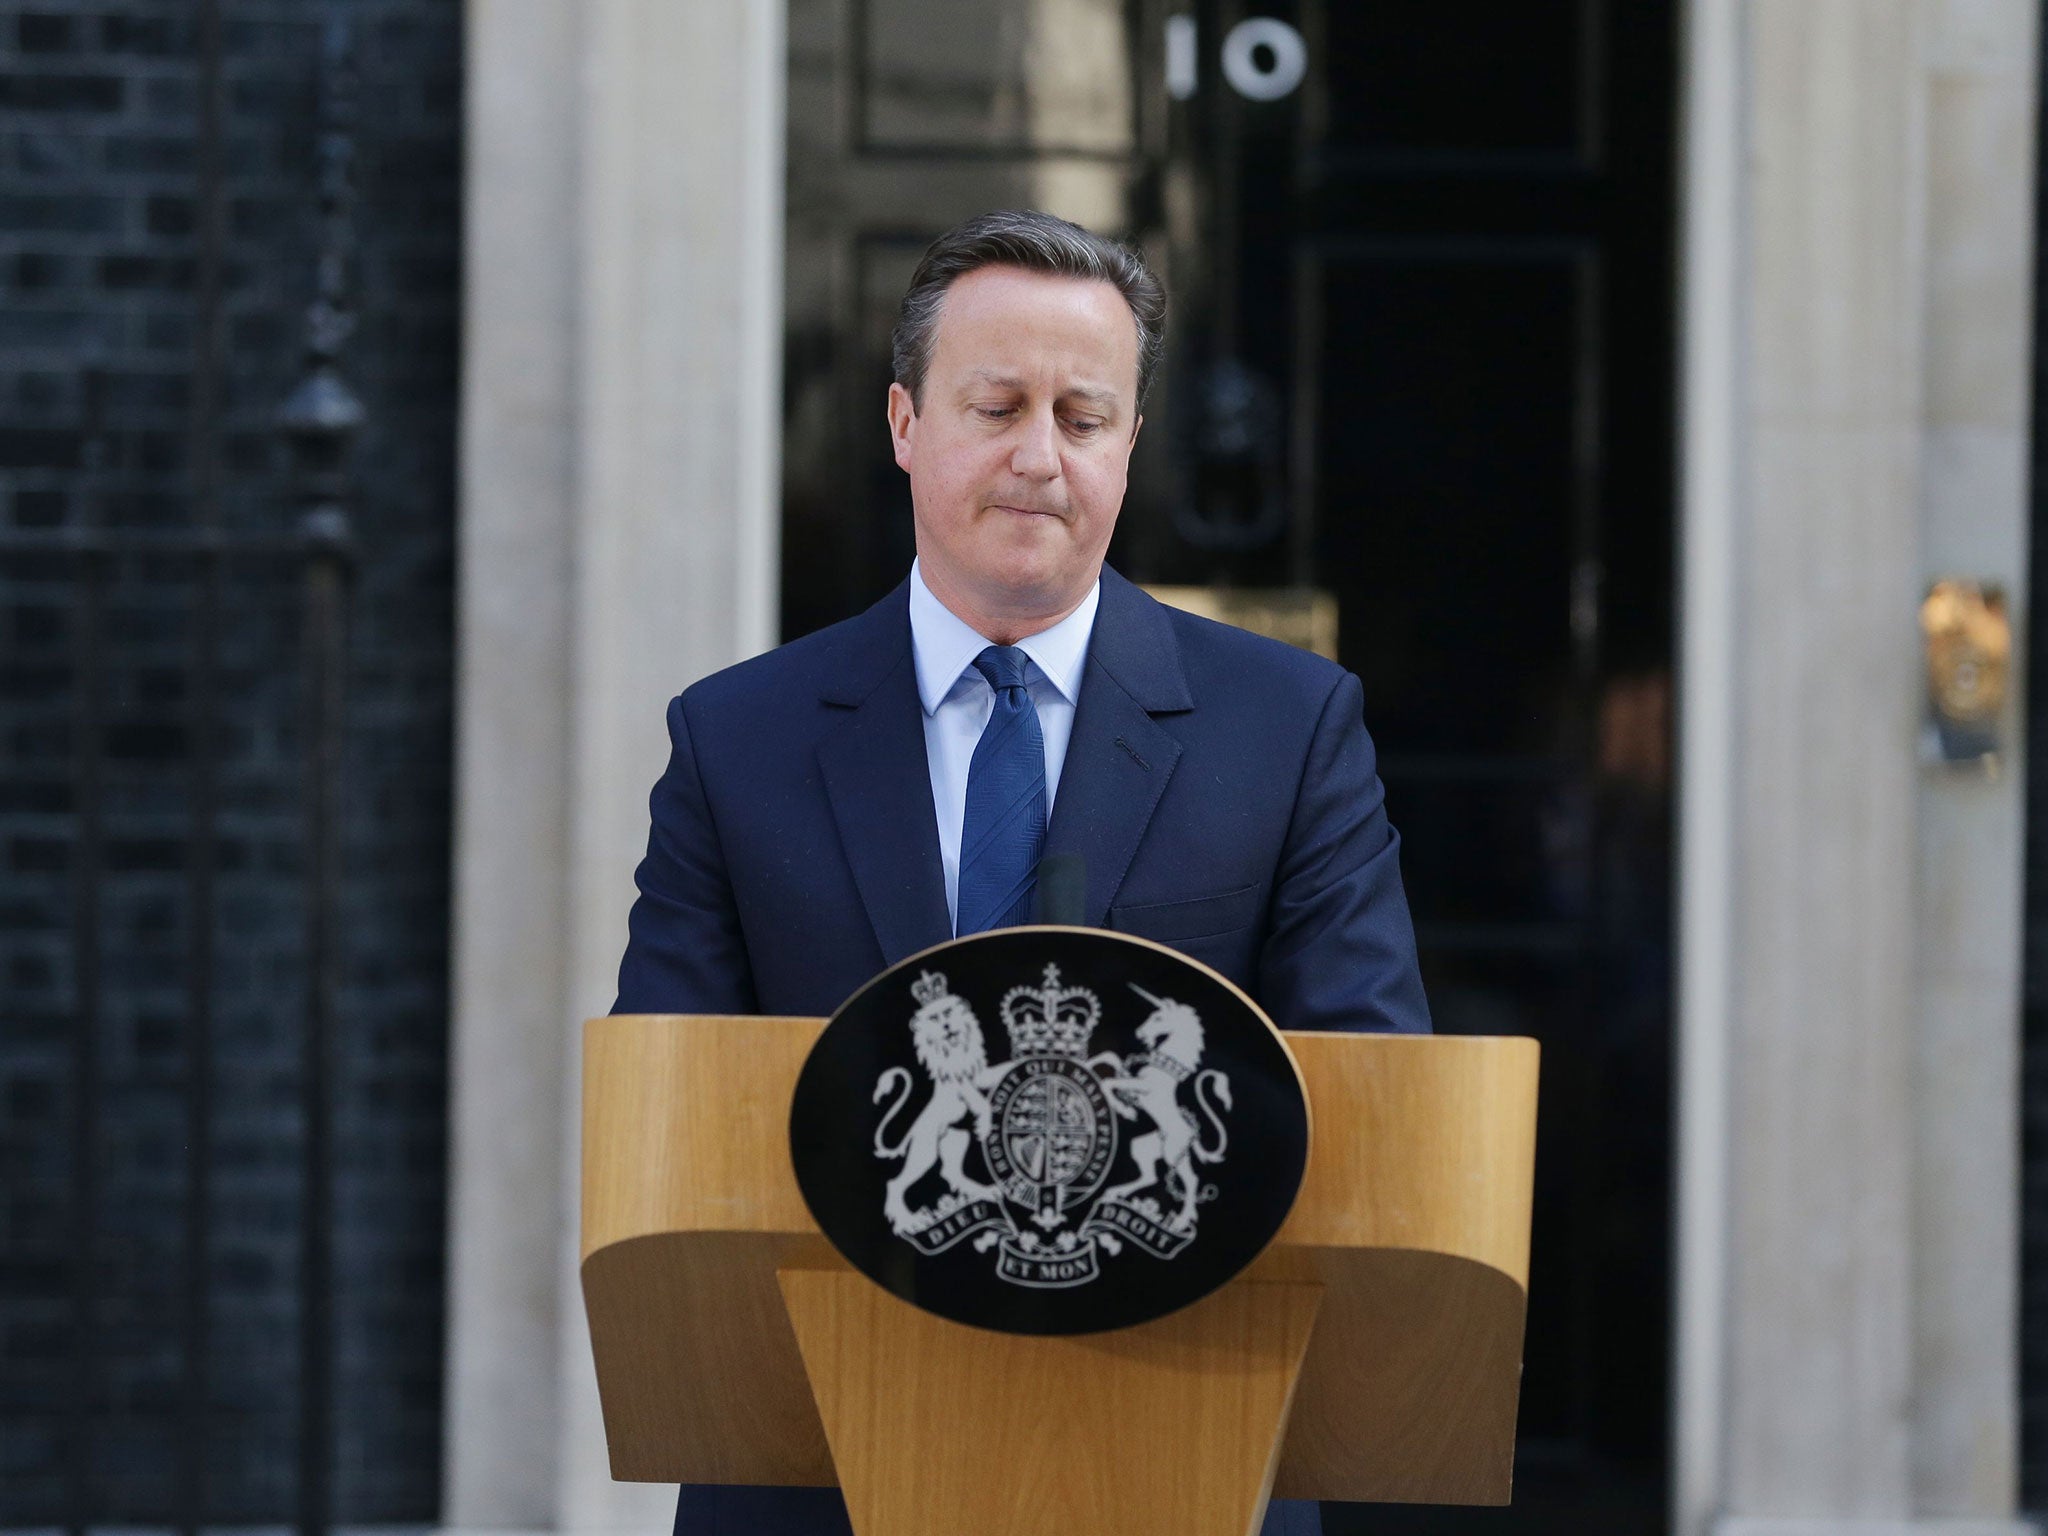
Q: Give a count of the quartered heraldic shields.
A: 1